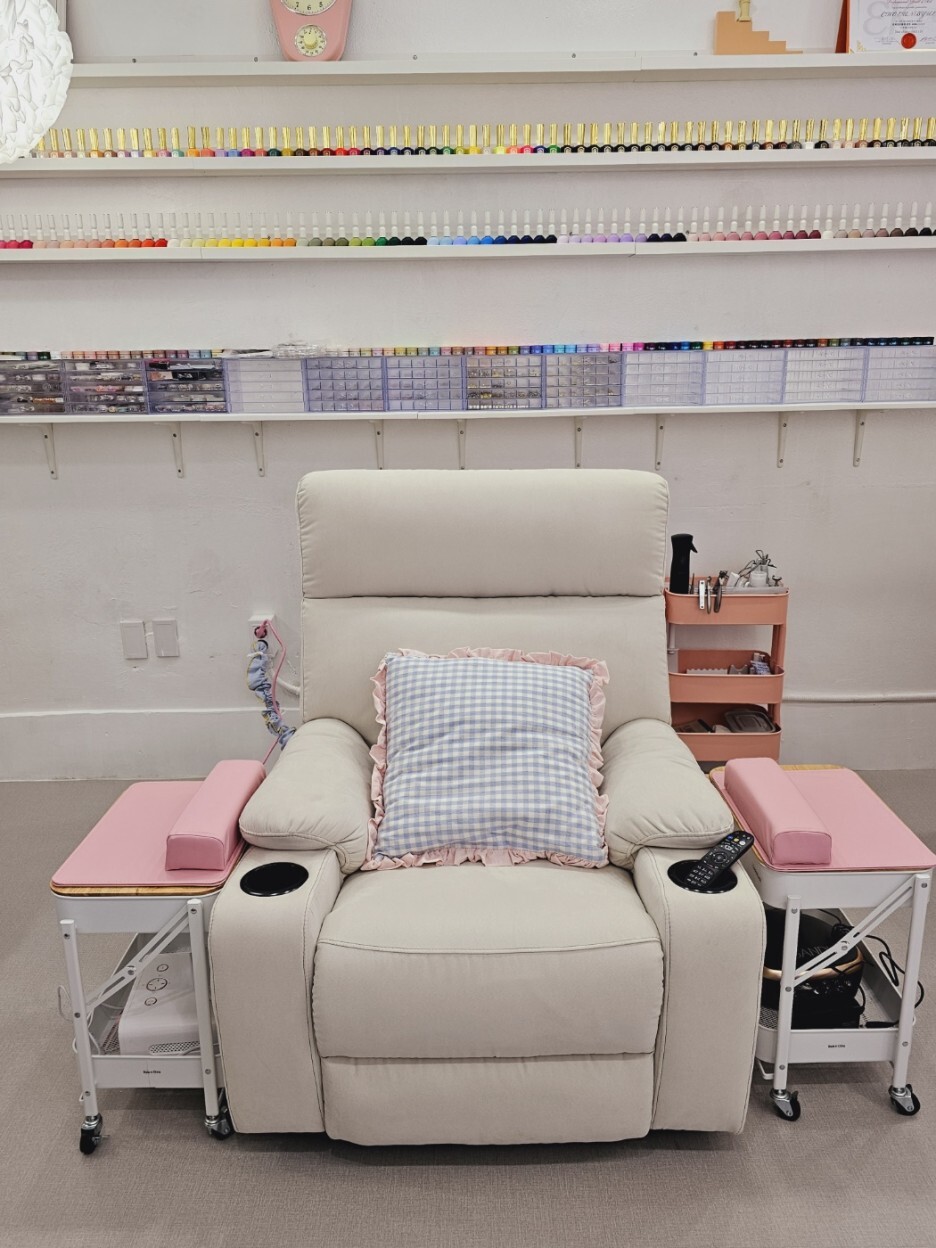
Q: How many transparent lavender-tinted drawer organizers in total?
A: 12